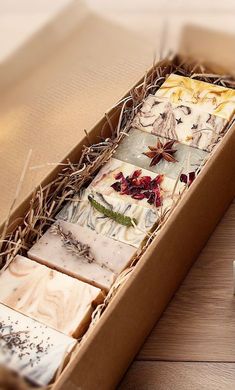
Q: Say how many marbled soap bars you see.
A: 6